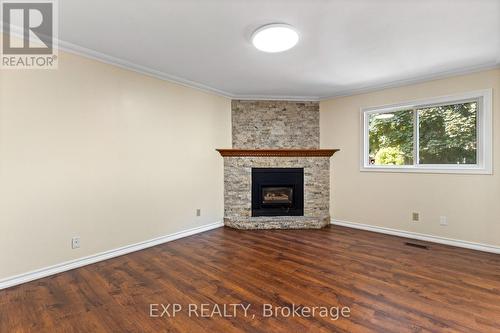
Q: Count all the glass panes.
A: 2